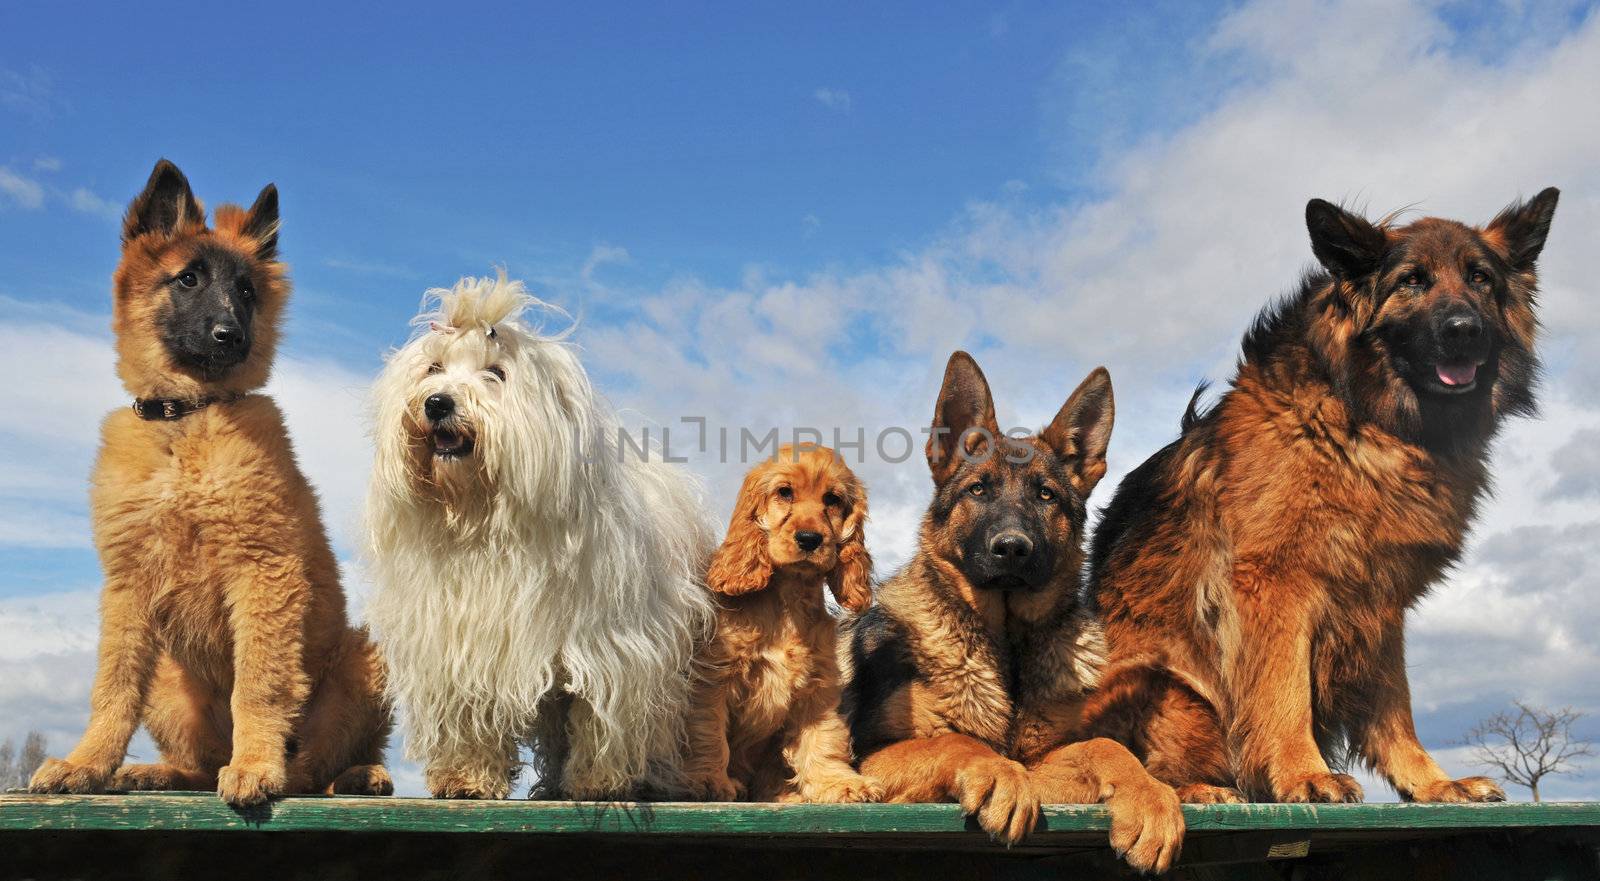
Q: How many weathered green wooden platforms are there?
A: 1